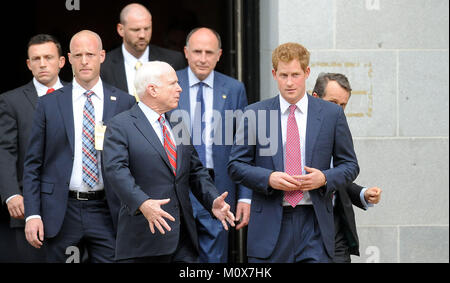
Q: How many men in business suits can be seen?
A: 7